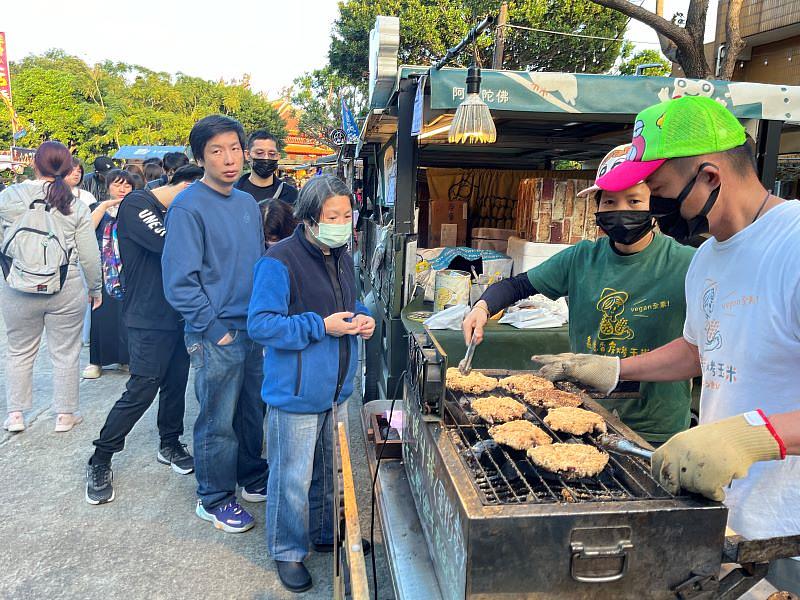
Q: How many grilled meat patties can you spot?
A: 7